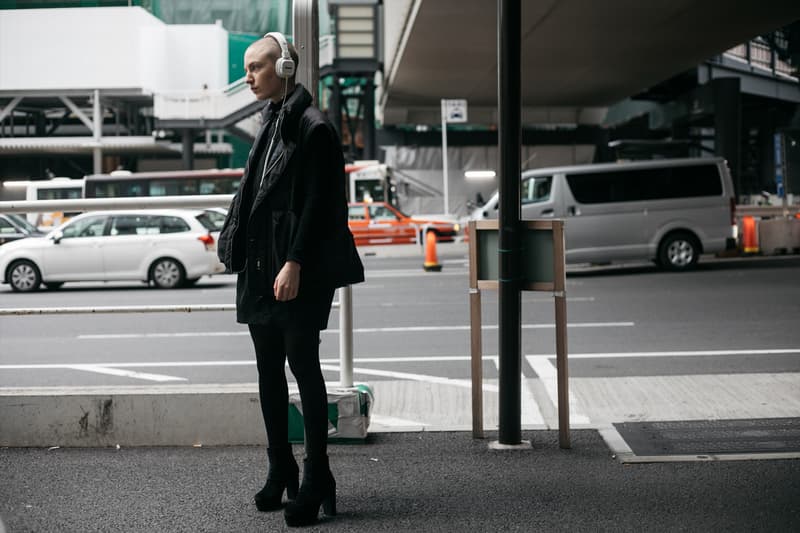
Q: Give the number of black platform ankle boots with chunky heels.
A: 2